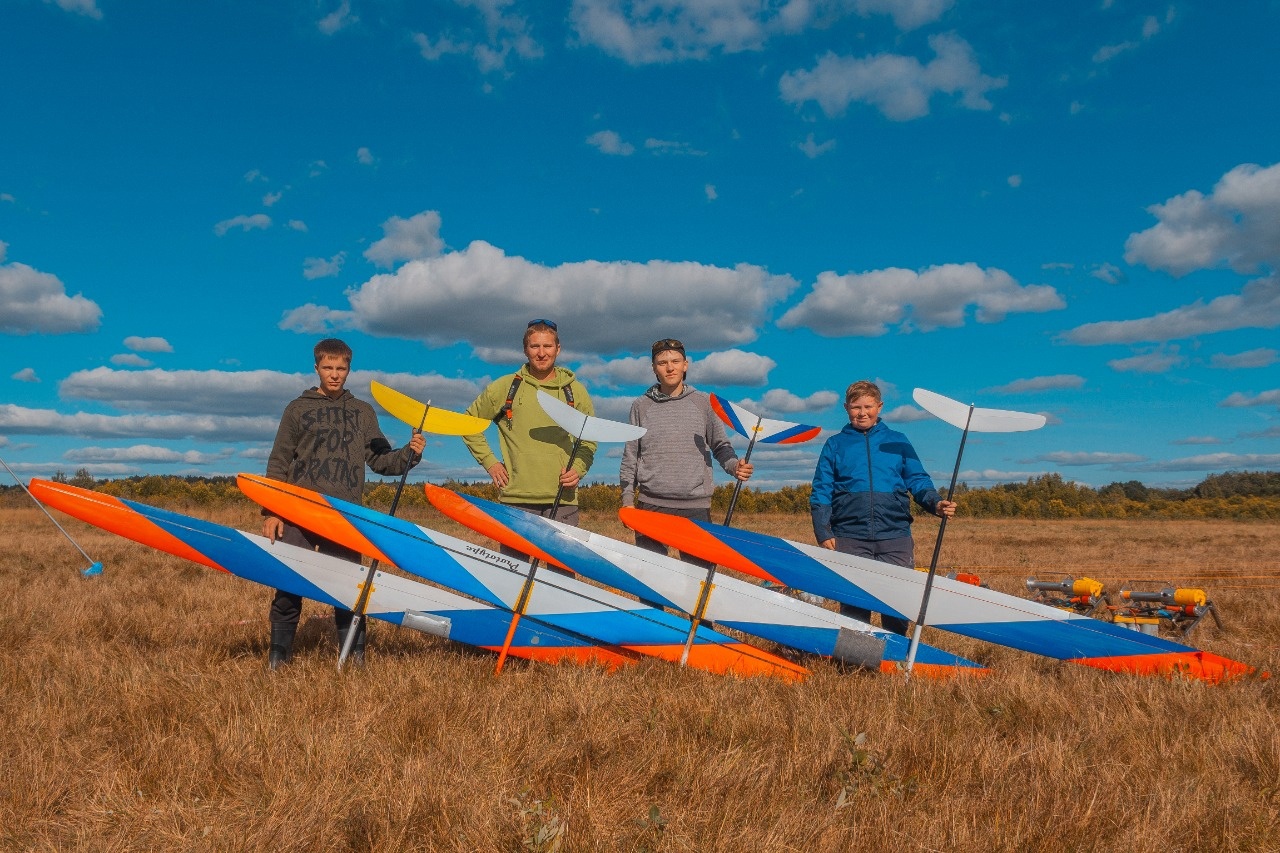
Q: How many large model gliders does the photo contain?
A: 4